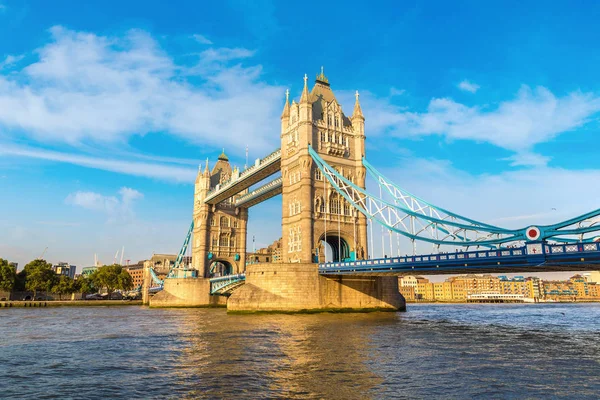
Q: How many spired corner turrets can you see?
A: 5